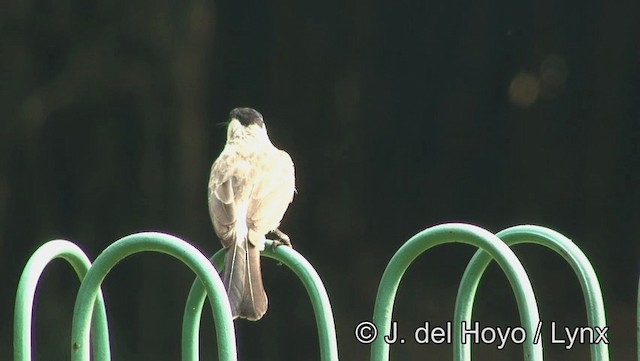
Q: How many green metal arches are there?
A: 5